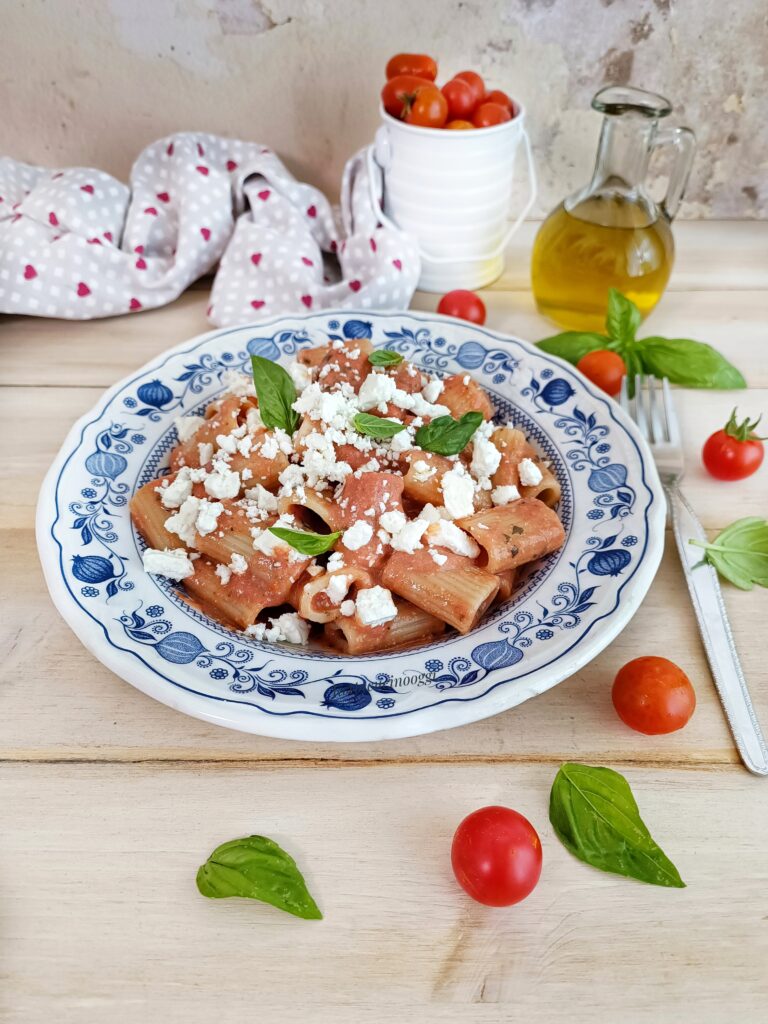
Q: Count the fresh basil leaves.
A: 11